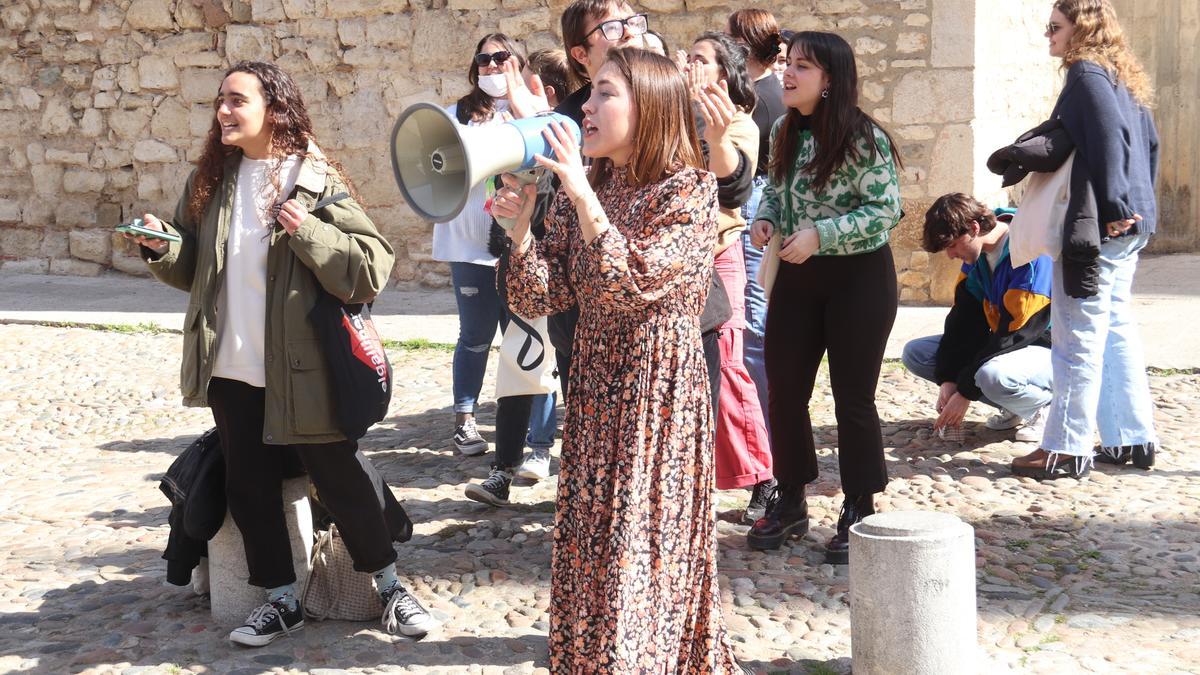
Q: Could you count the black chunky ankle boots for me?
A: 2